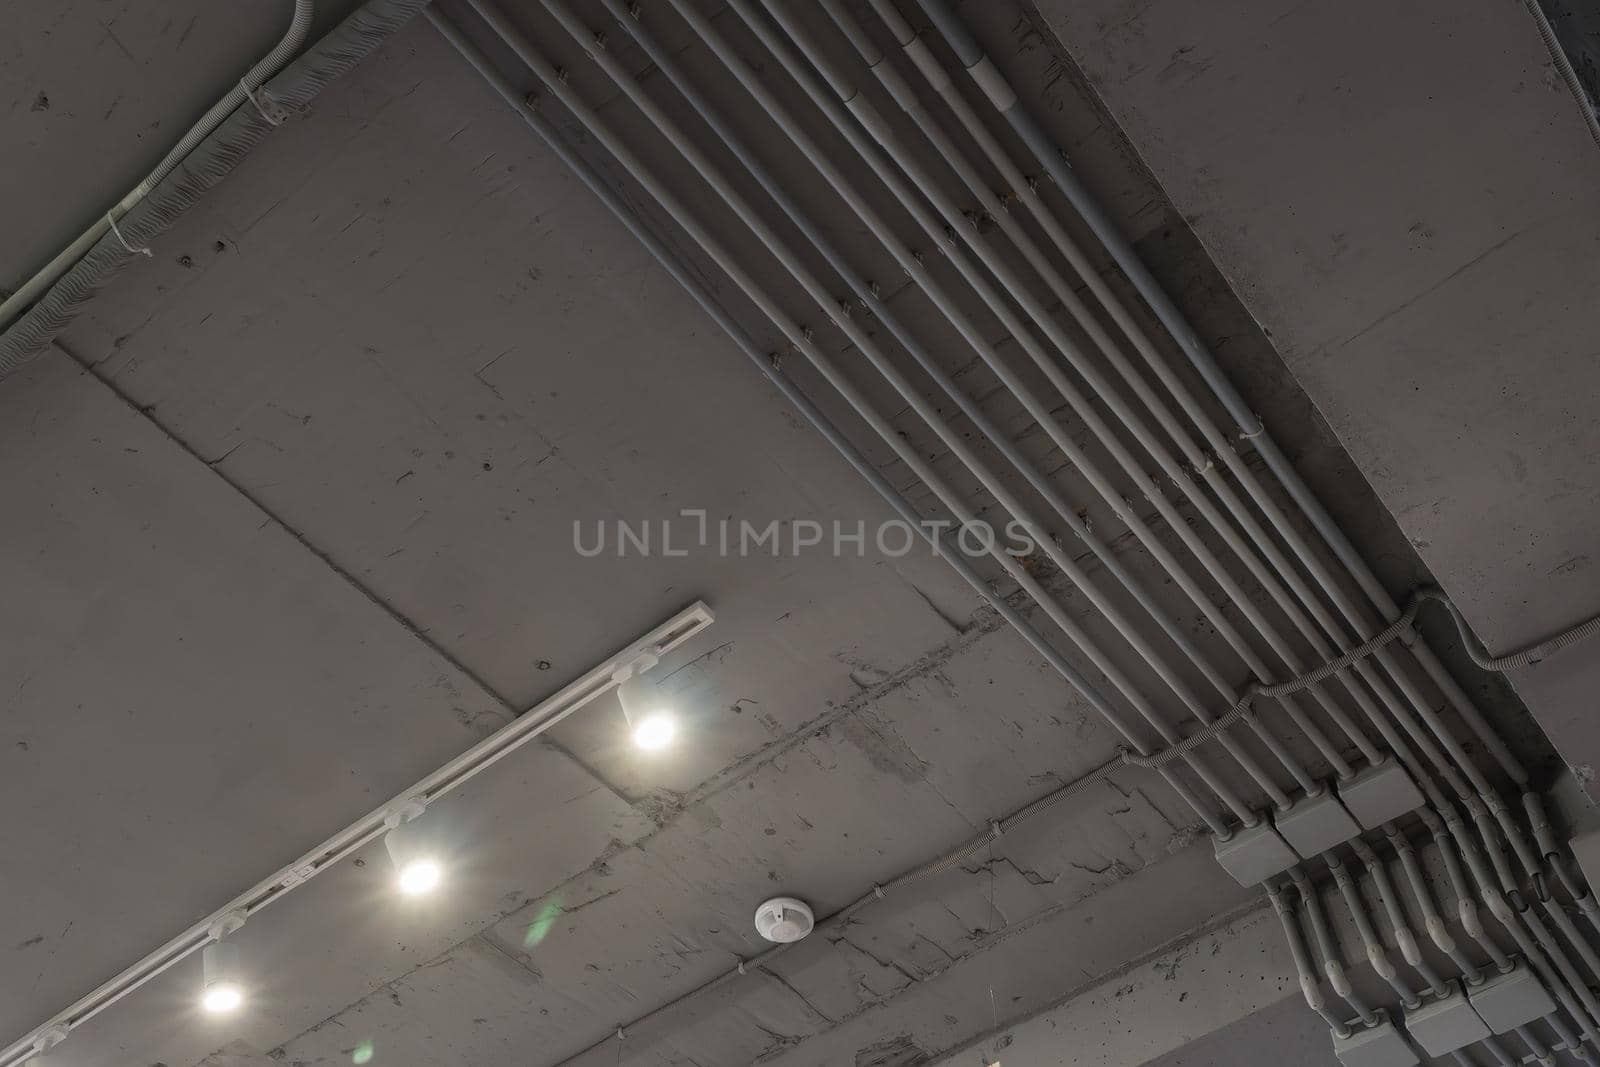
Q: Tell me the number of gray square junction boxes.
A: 6